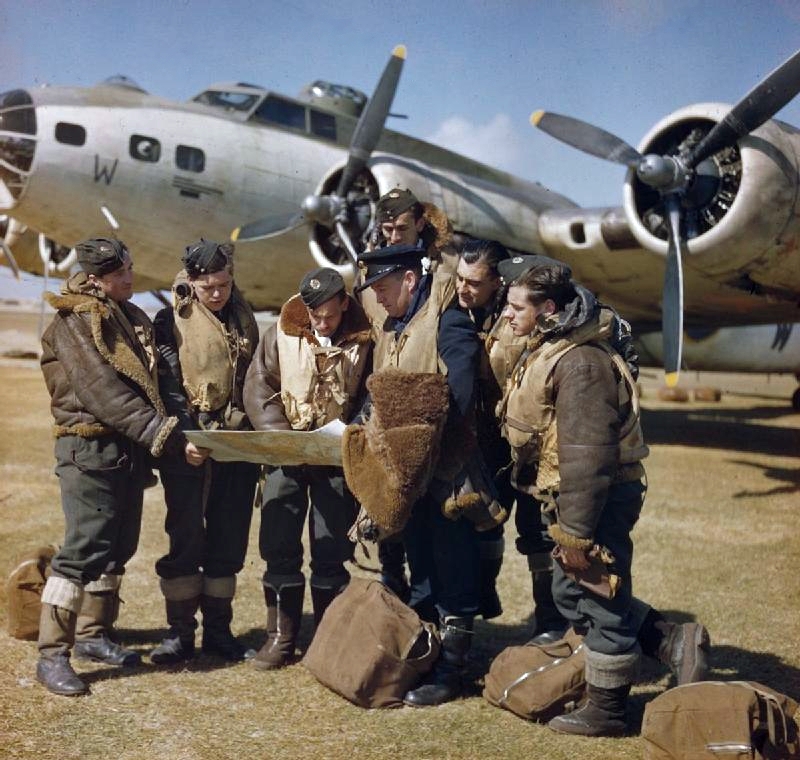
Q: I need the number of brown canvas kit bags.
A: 4